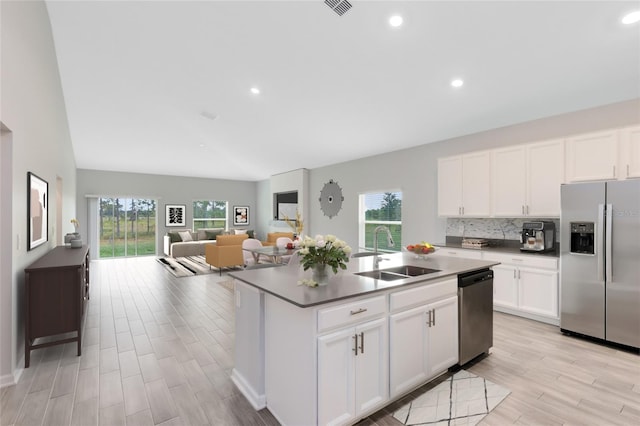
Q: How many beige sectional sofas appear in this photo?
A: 1